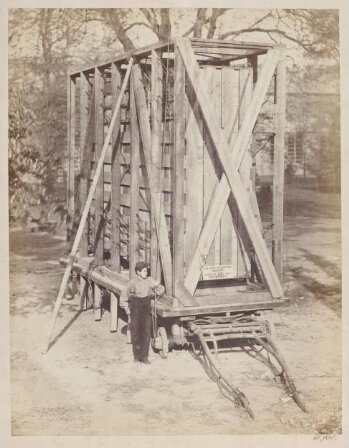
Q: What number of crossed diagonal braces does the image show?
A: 2